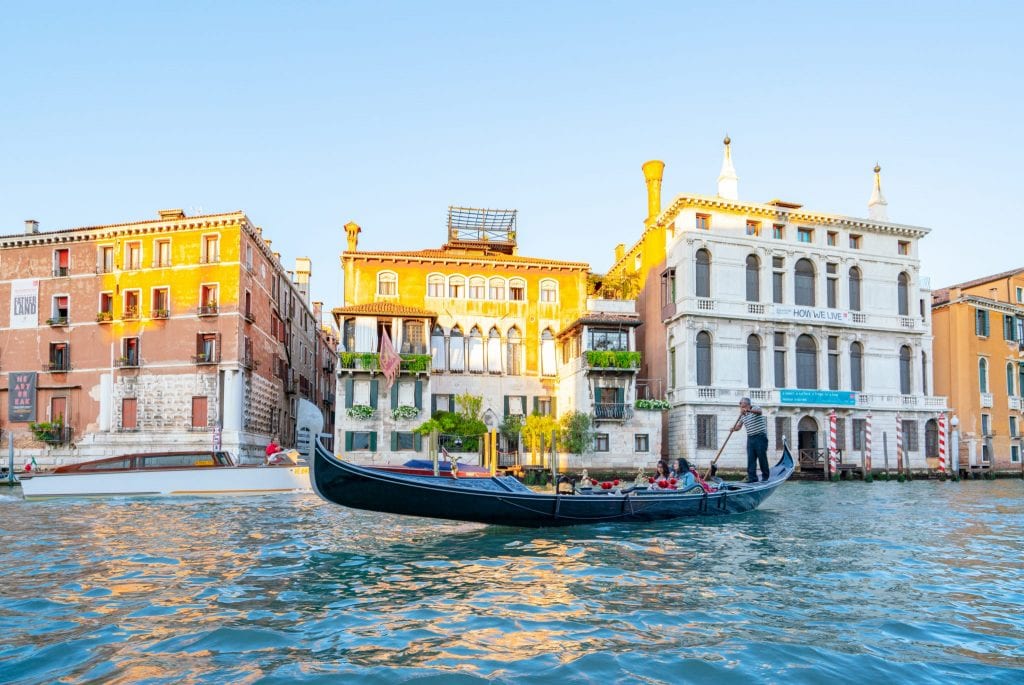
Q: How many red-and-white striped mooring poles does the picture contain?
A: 4